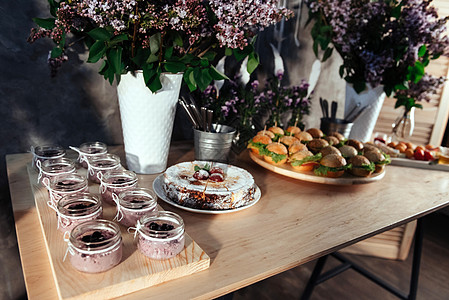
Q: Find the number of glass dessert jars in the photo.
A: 10